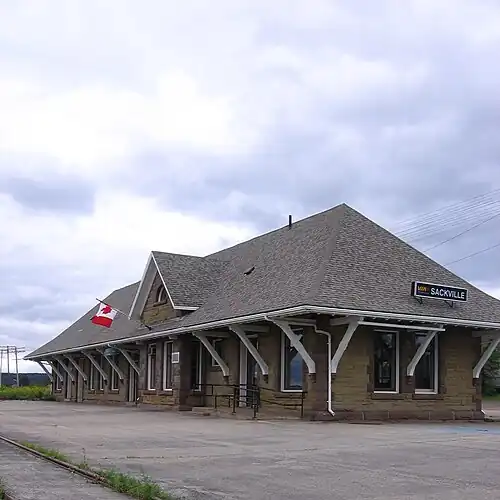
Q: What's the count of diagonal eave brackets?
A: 13